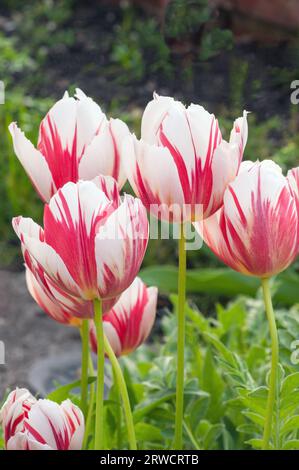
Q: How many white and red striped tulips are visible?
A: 7